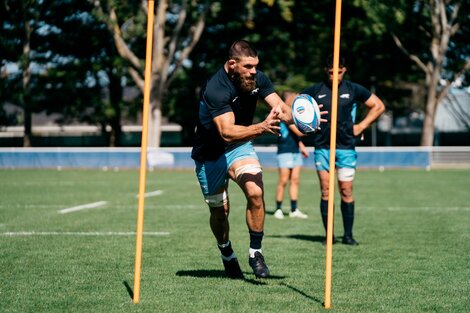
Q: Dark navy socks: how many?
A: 6